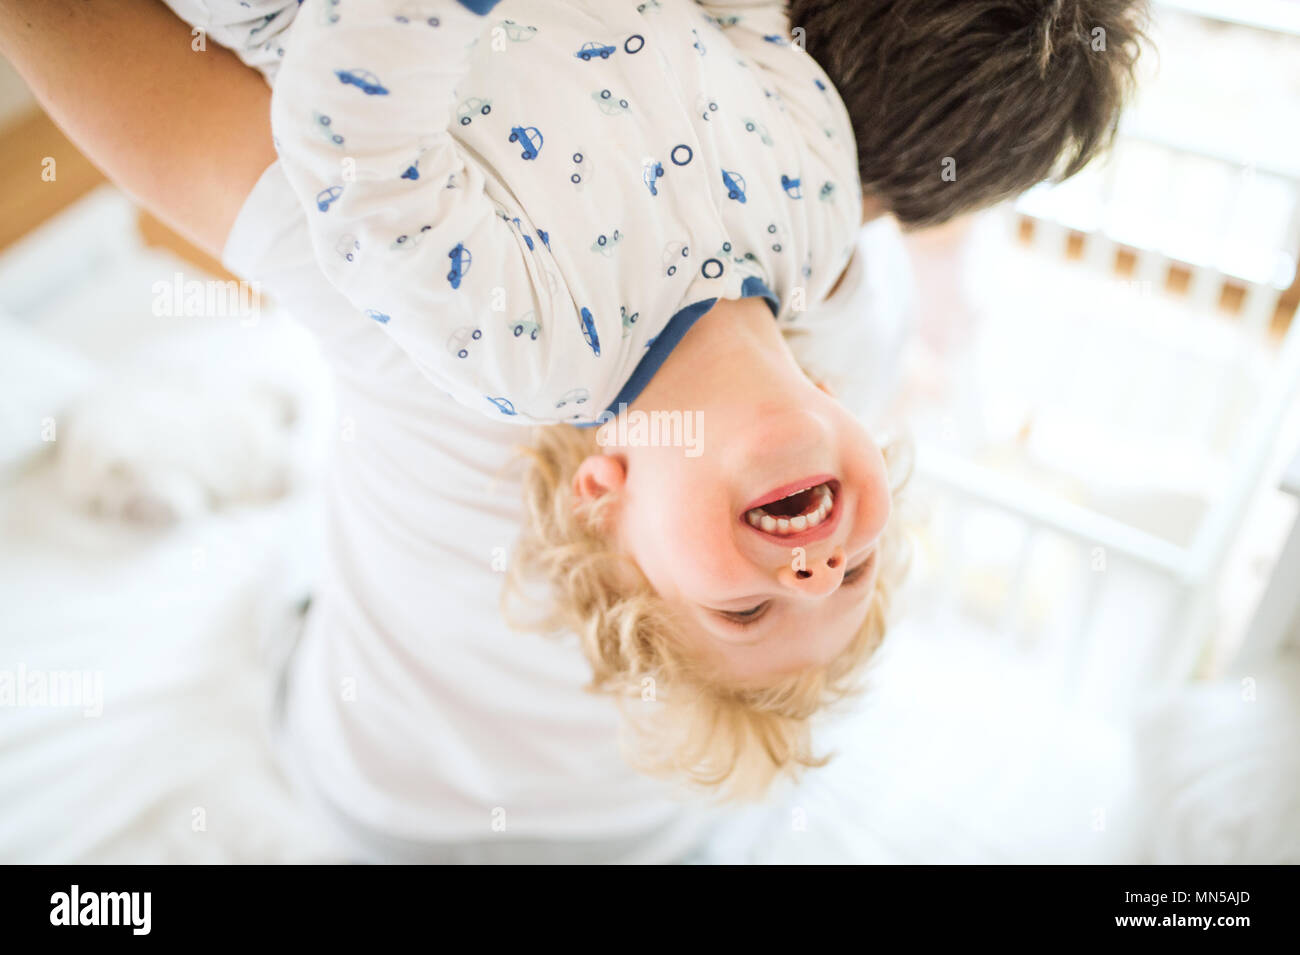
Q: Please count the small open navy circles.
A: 3